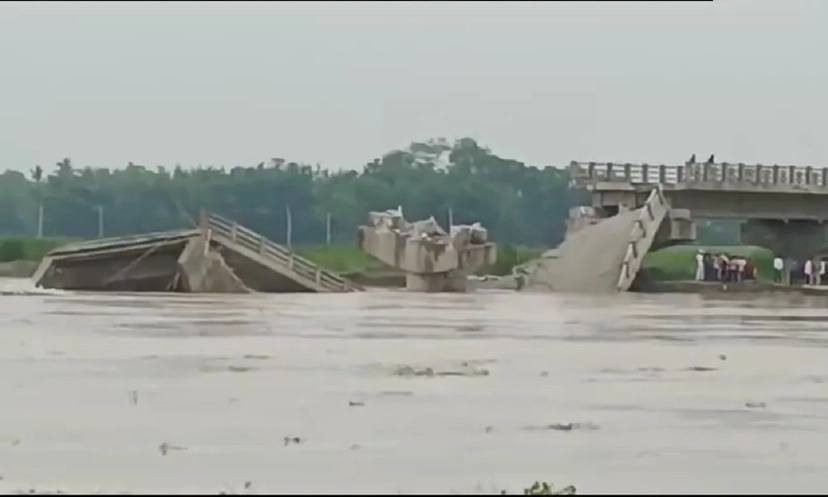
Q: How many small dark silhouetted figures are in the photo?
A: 2